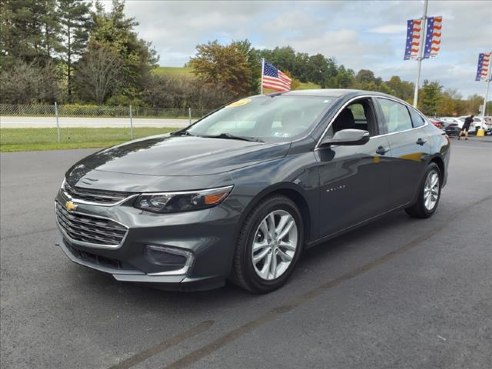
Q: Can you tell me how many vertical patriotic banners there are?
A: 3